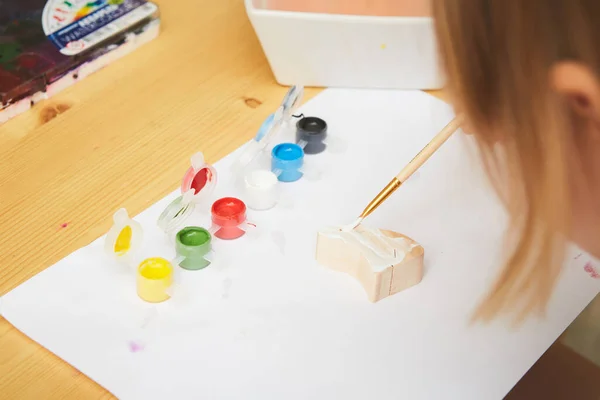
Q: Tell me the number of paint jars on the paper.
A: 6